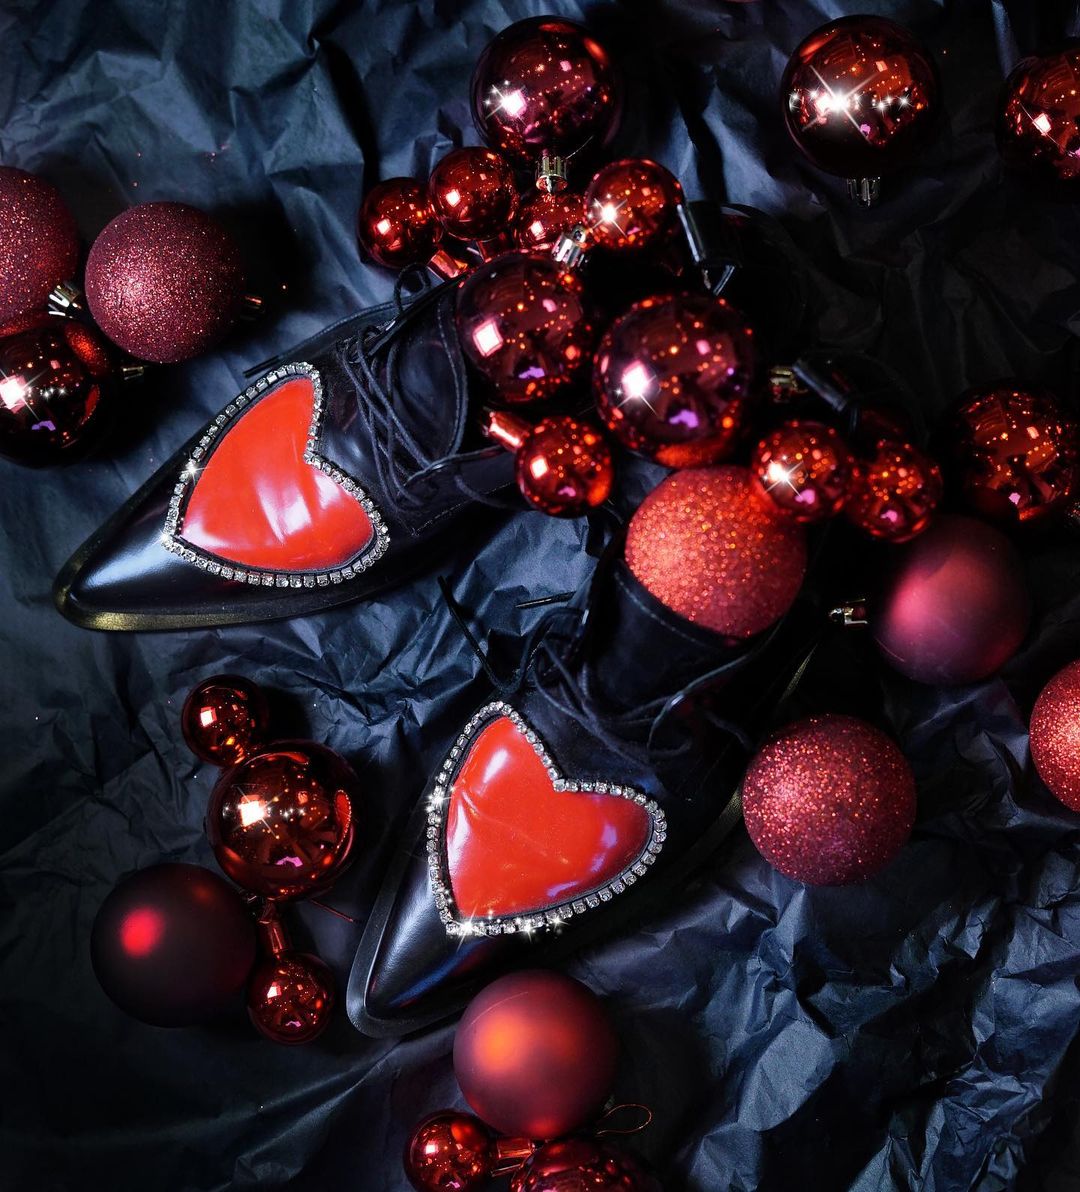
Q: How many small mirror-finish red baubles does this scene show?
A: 10